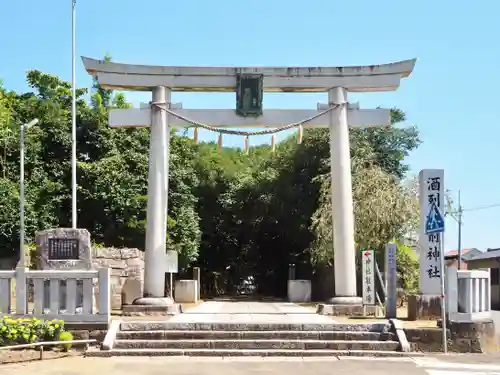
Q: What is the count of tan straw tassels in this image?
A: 5